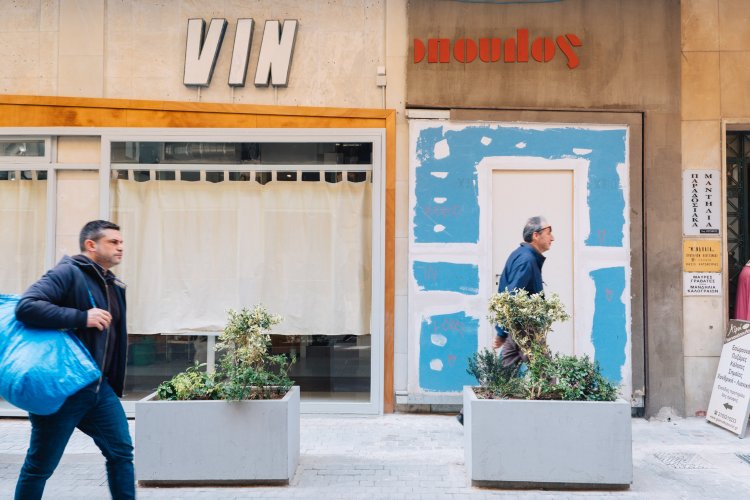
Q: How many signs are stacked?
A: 3